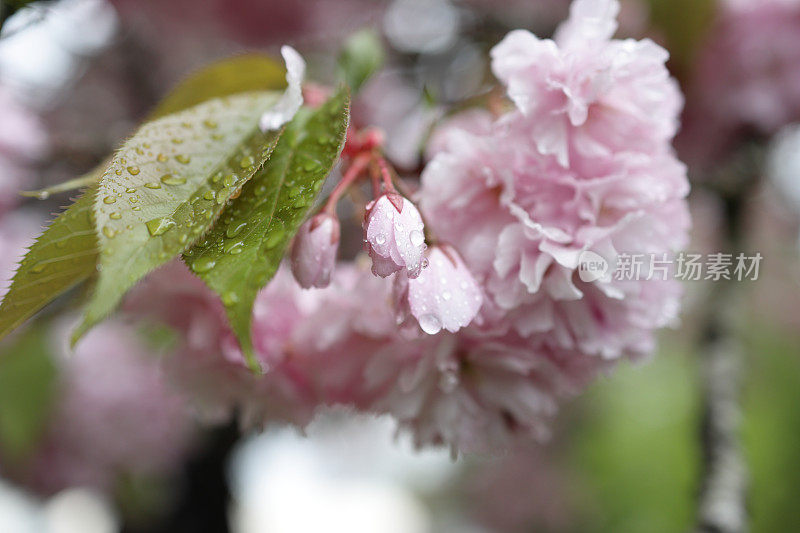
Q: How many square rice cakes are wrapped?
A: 0